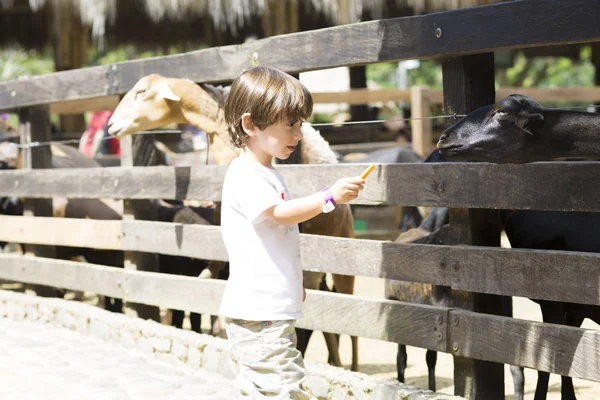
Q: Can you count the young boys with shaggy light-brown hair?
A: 1